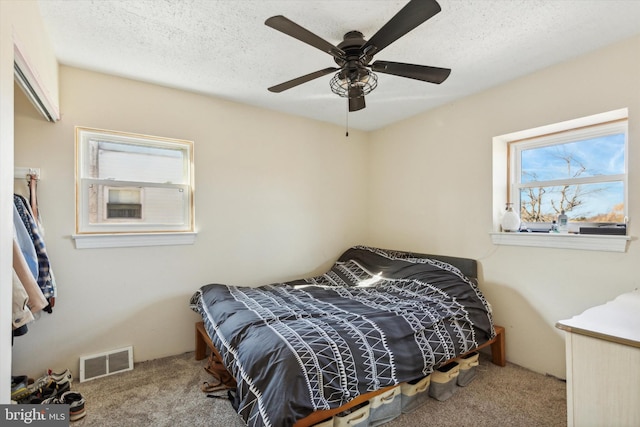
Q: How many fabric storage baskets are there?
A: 6